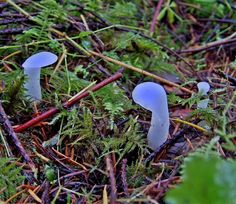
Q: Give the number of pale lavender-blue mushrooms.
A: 3